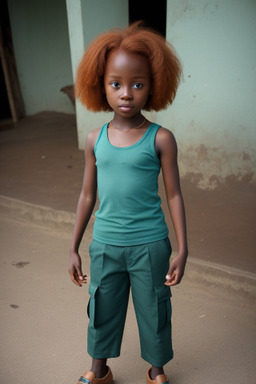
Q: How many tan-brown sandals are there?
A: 2